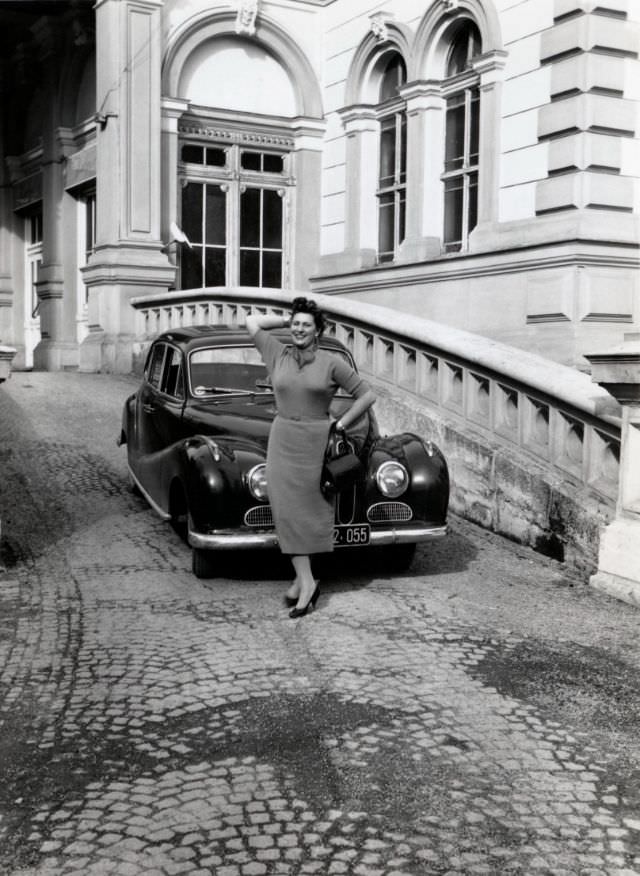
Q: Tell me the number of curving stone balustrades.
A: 1